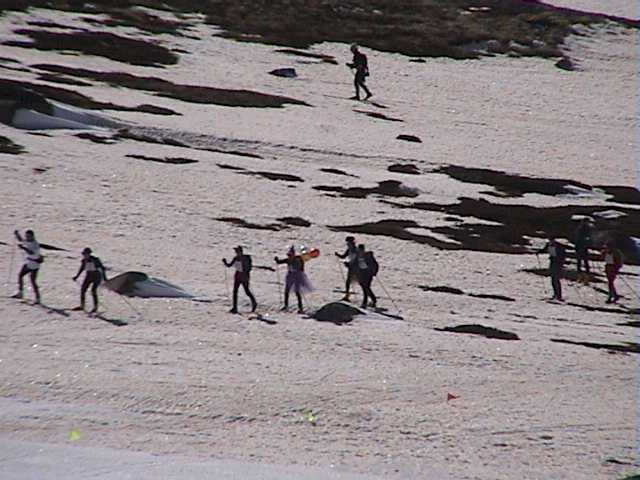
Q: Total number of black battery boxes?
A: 0